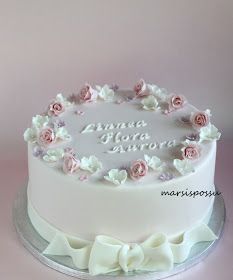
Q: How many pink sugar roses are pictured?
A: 9